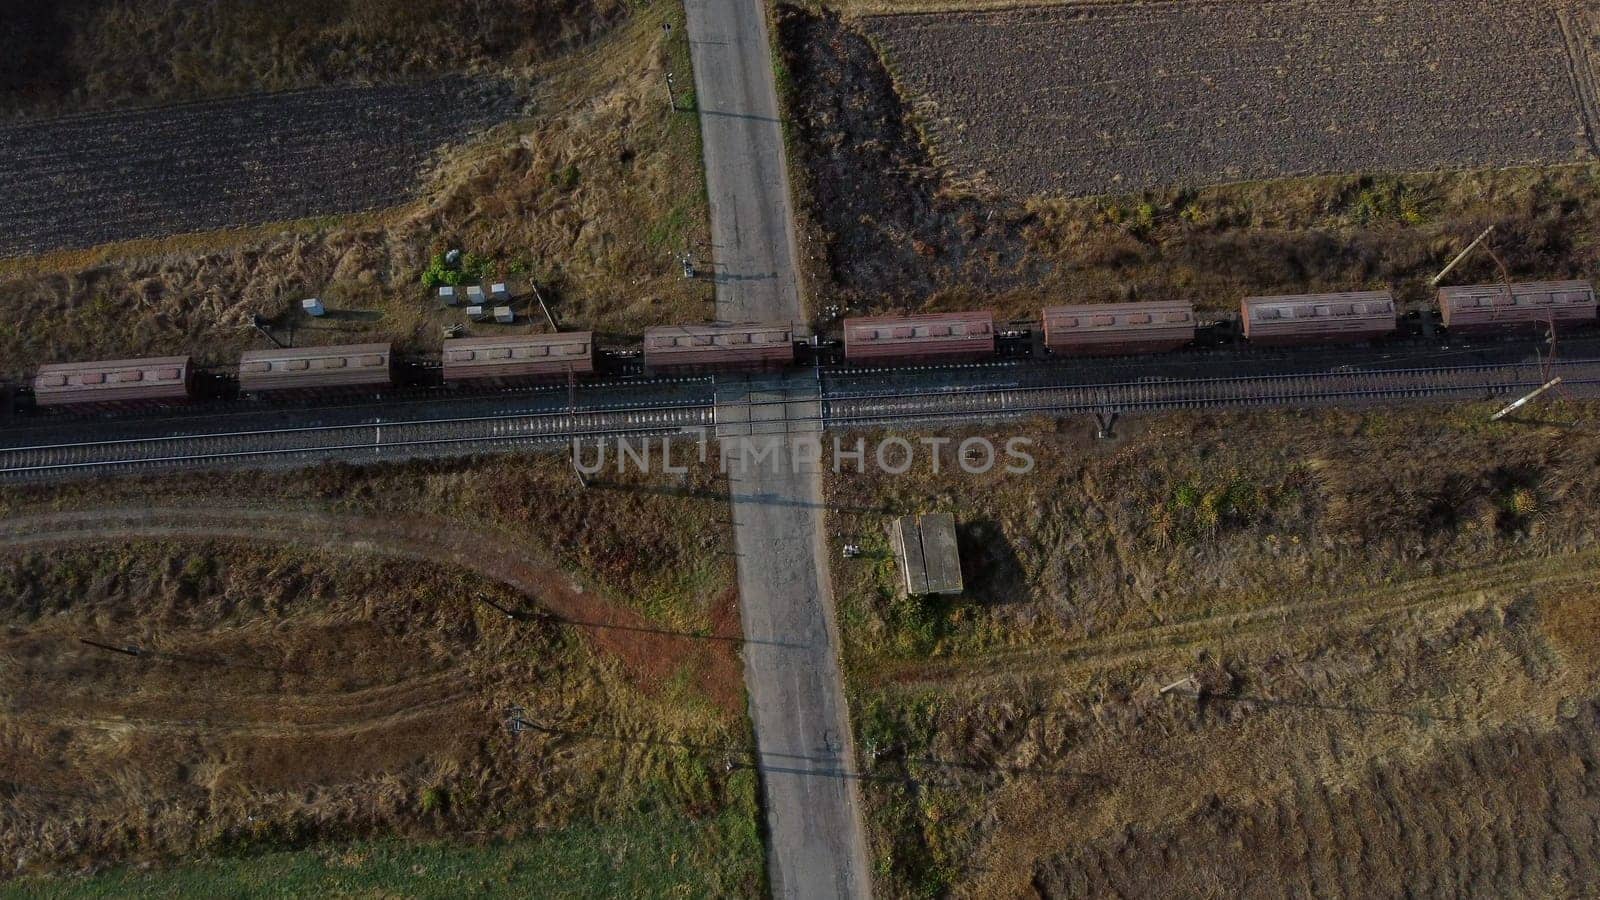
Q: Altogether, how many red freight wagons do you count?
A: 8